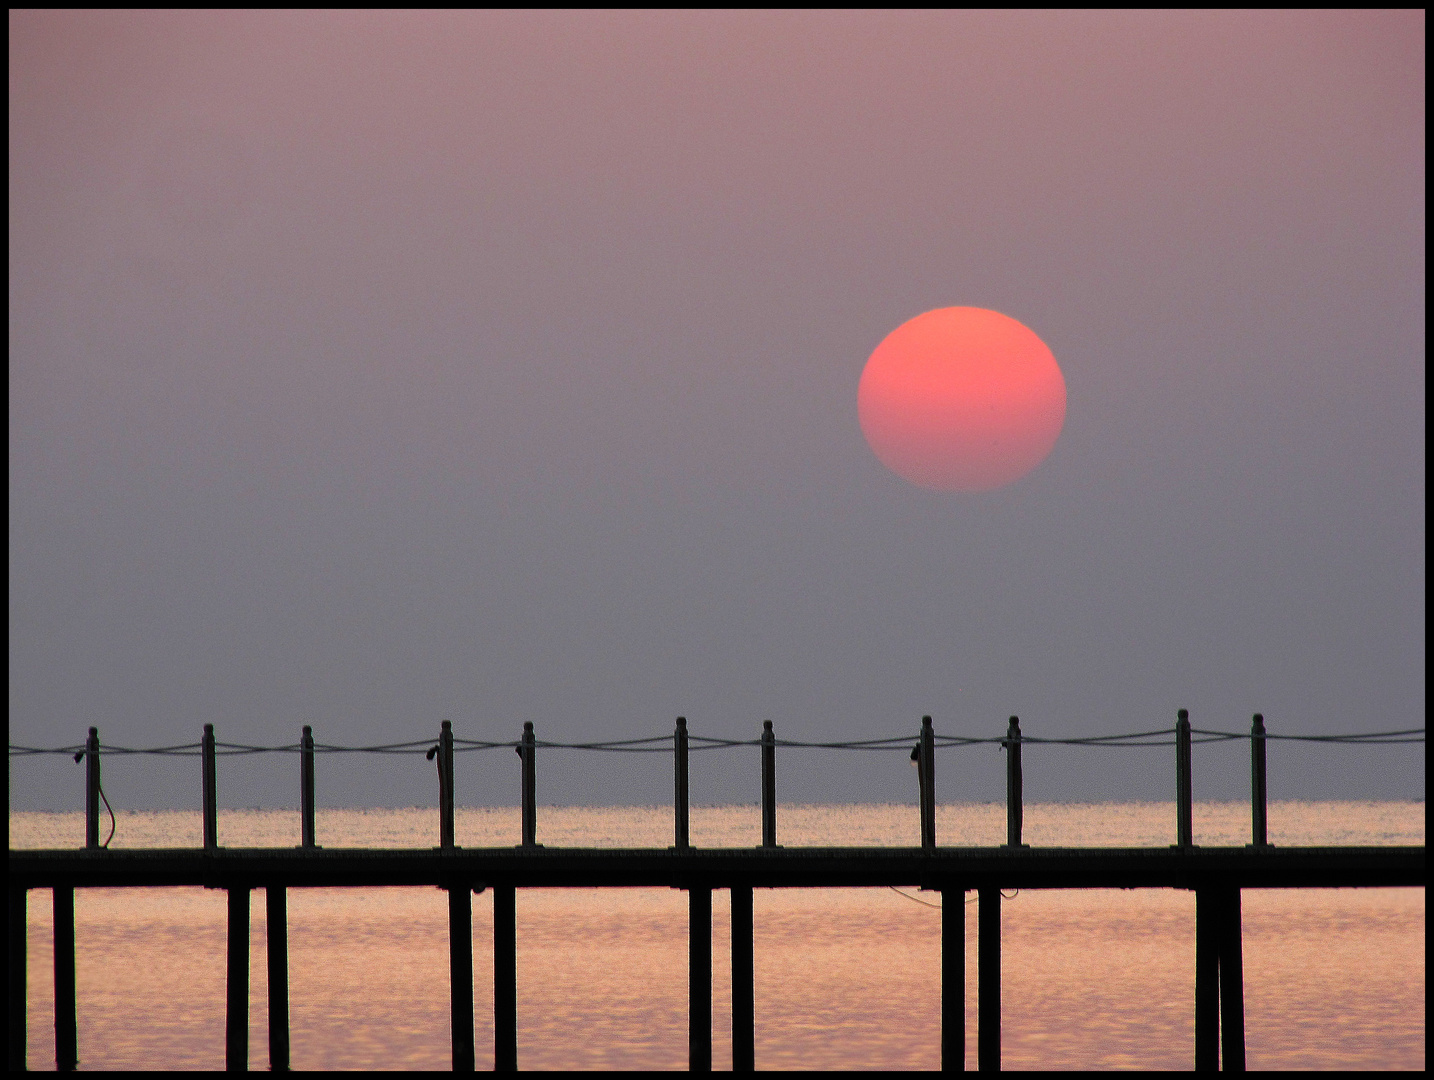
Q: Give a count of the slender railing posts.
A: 11